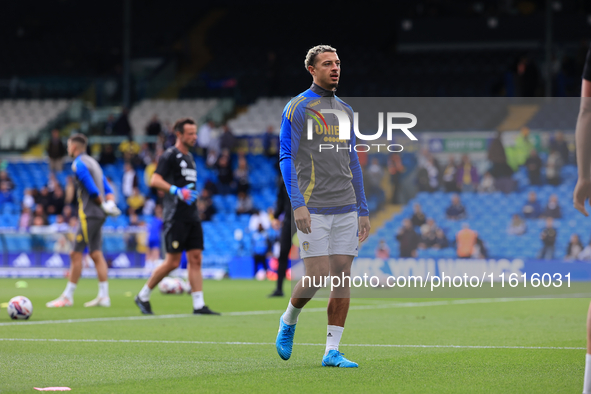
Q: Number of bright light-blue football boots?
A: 2